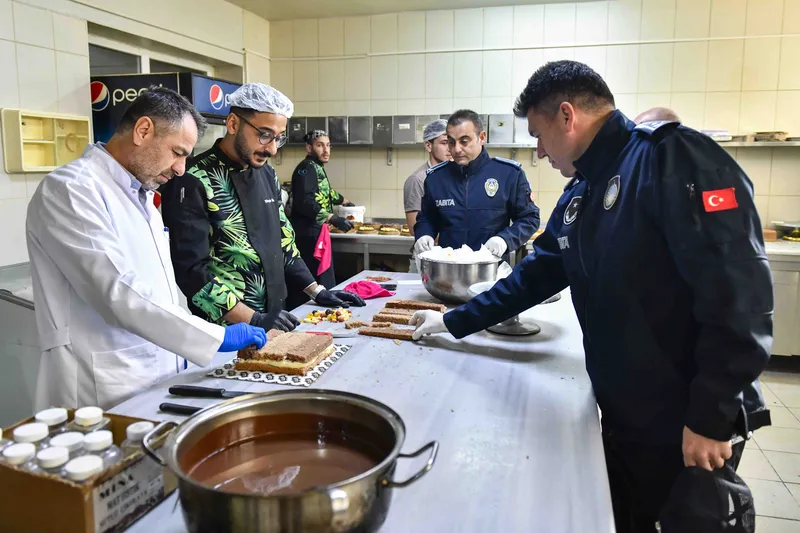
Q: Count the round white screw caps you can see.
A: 9